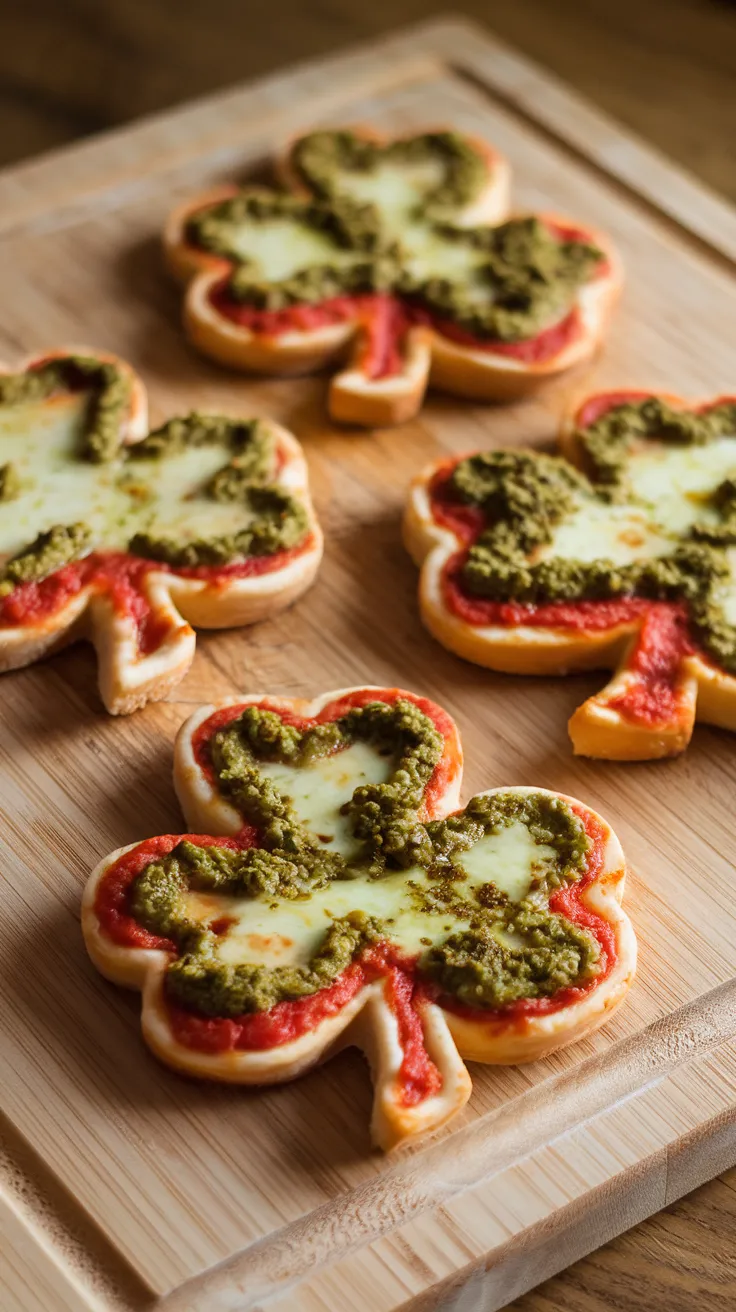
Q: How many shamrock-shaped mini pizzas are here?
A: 4